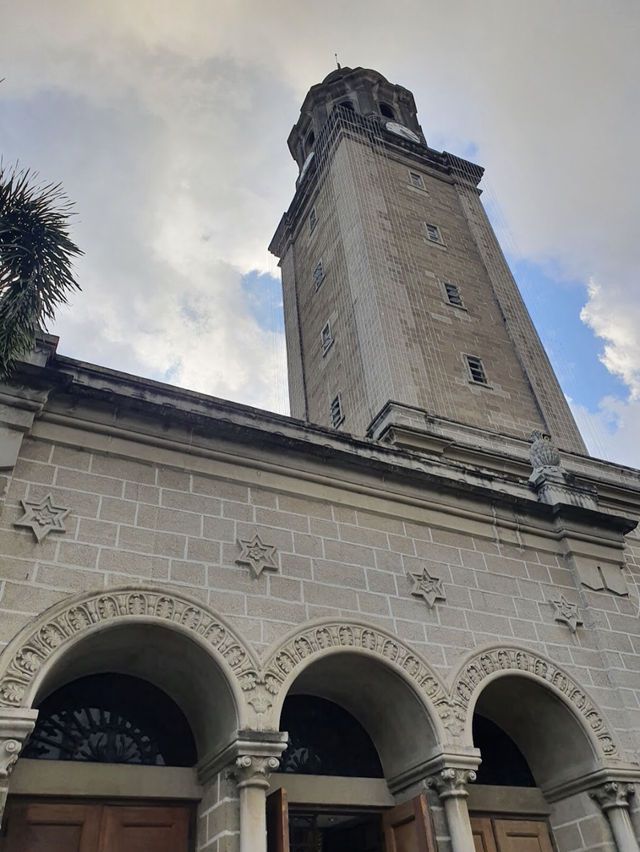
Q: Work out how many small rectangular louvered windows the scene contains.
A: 8